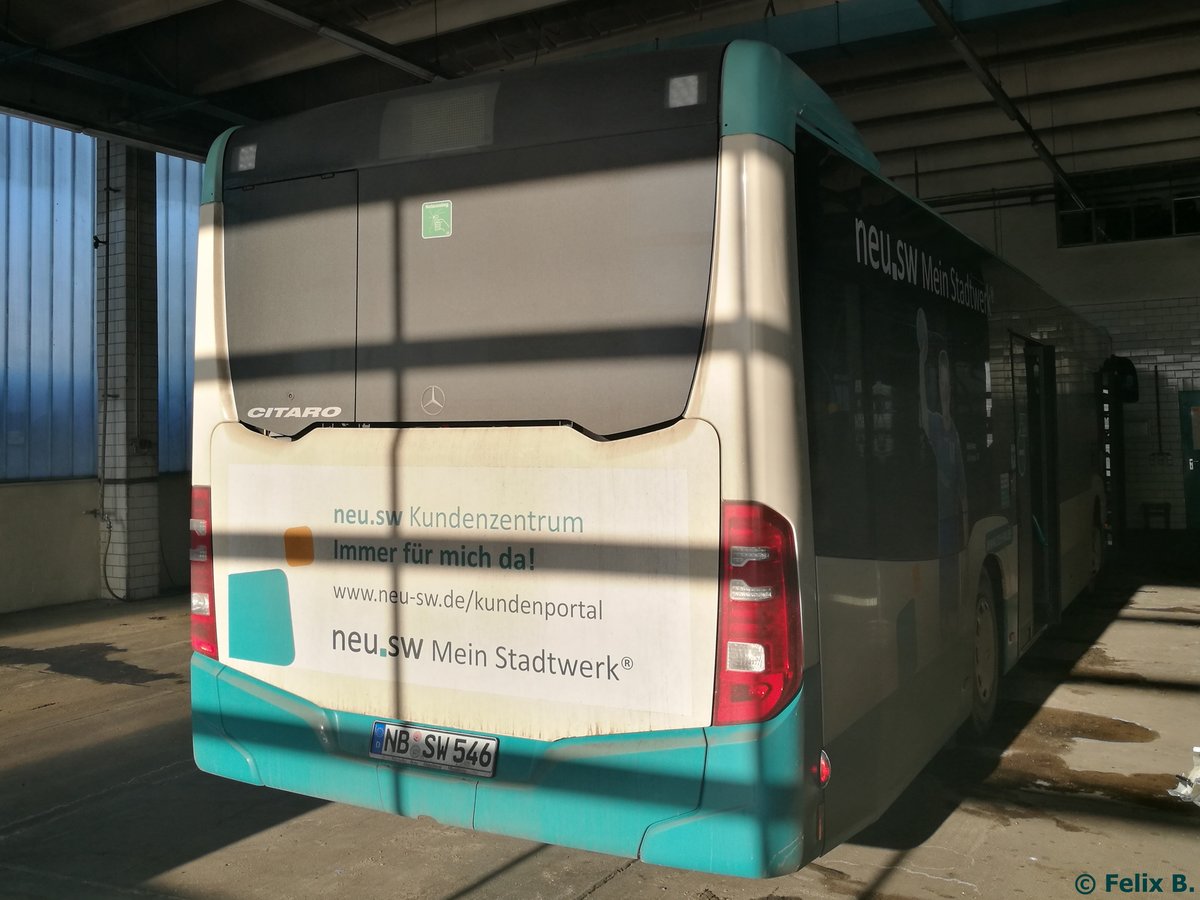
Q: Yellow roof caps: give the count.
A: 0